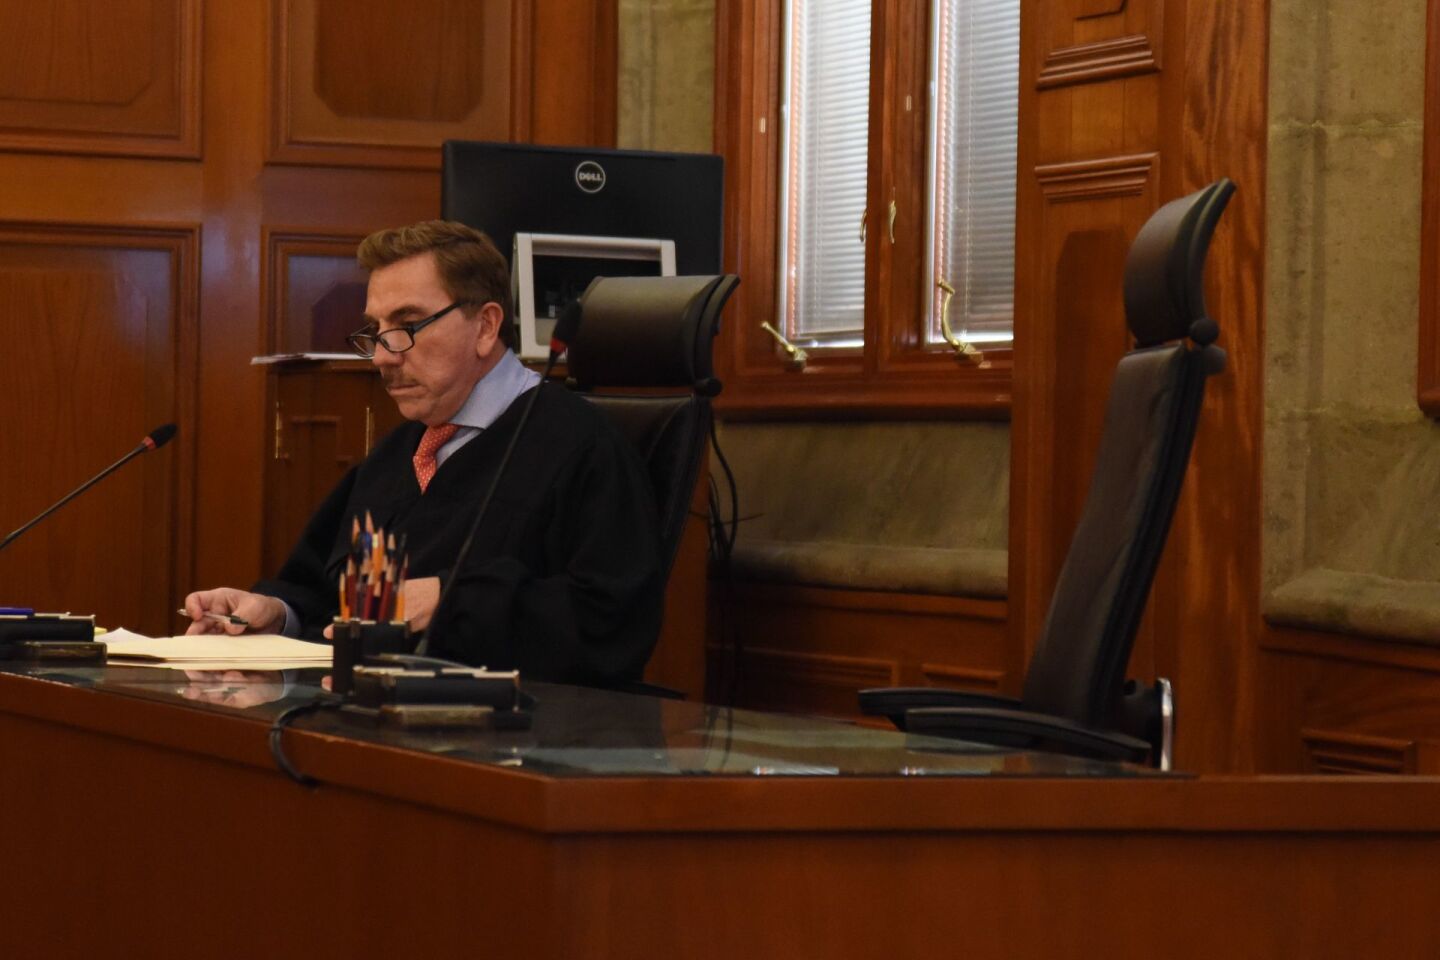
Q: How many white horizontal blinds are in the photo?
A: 2